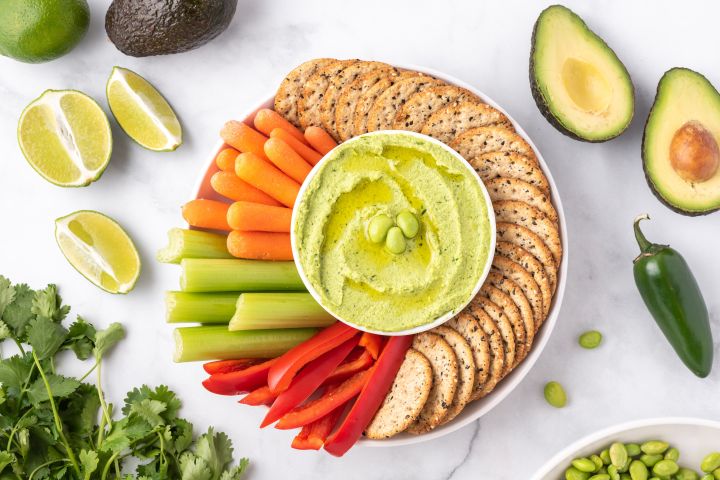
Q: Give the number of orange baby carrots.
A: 11